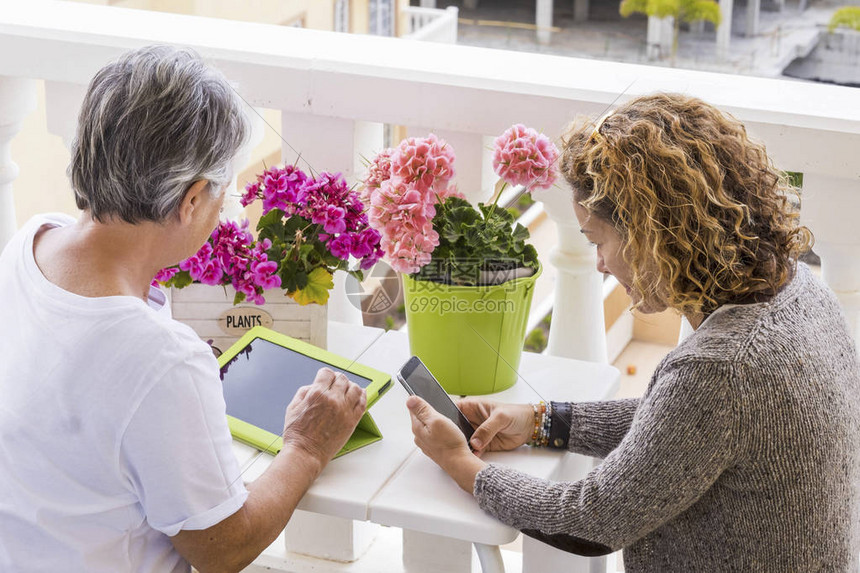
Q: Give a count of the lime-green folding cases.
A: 1